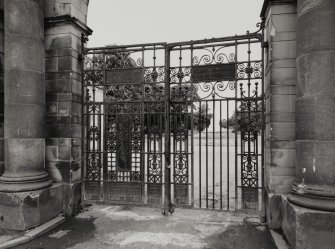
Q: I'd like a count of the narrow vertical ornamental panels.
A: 4